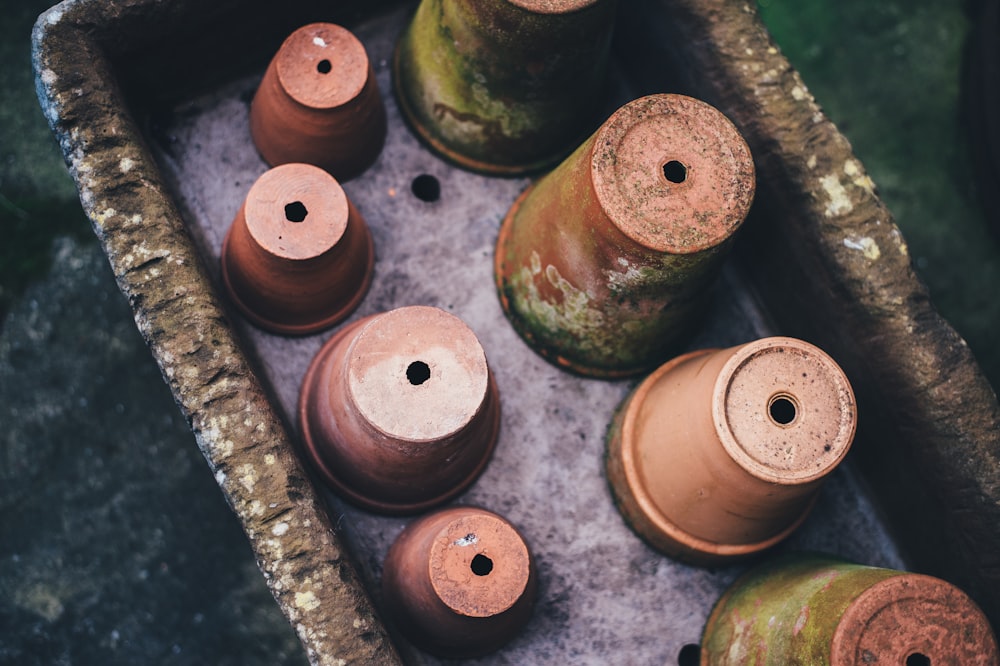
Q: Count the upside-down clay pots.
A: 8